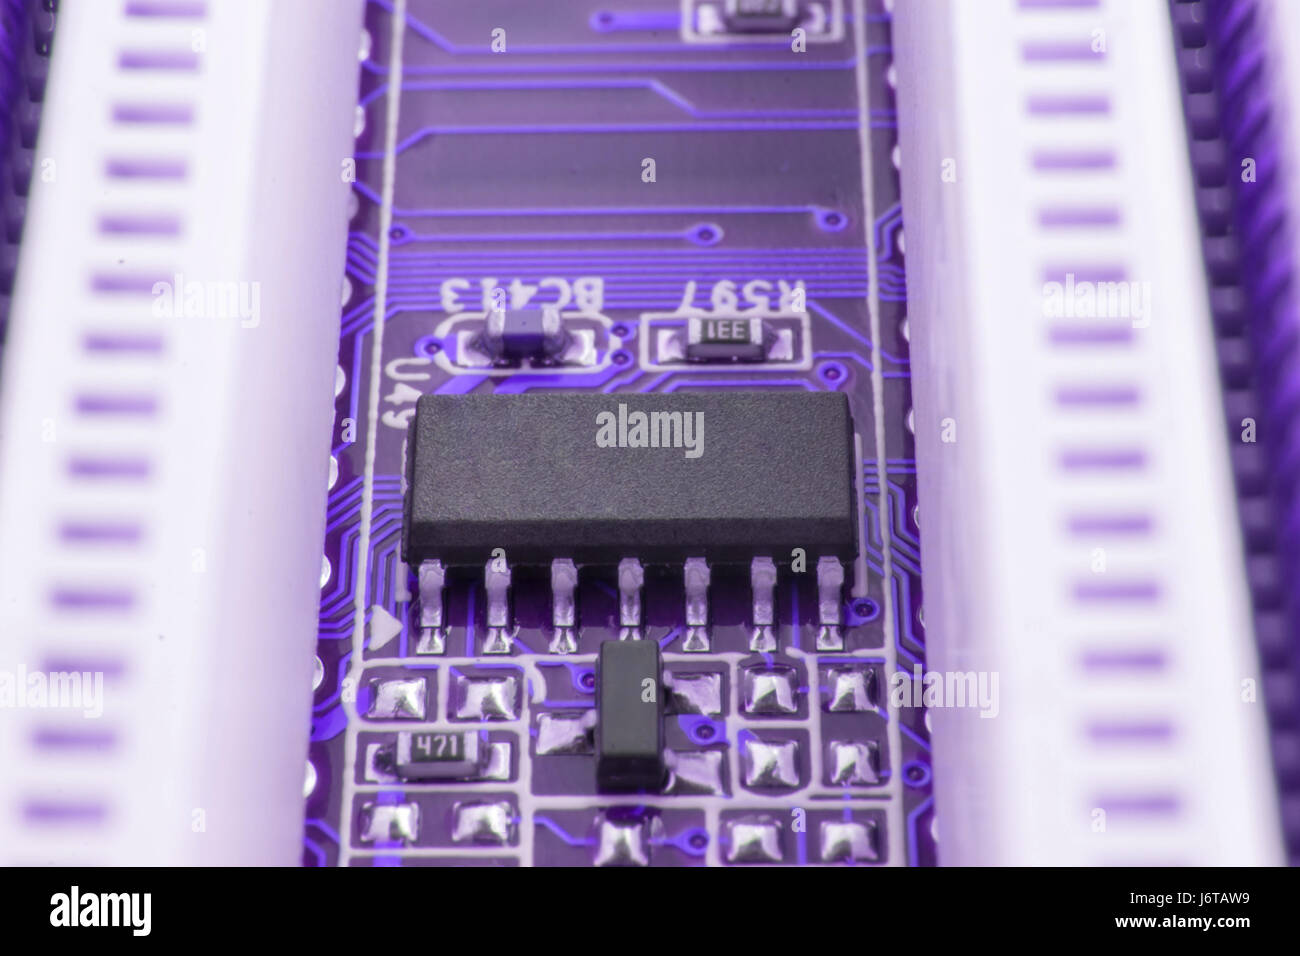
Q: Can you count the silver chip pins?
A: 7